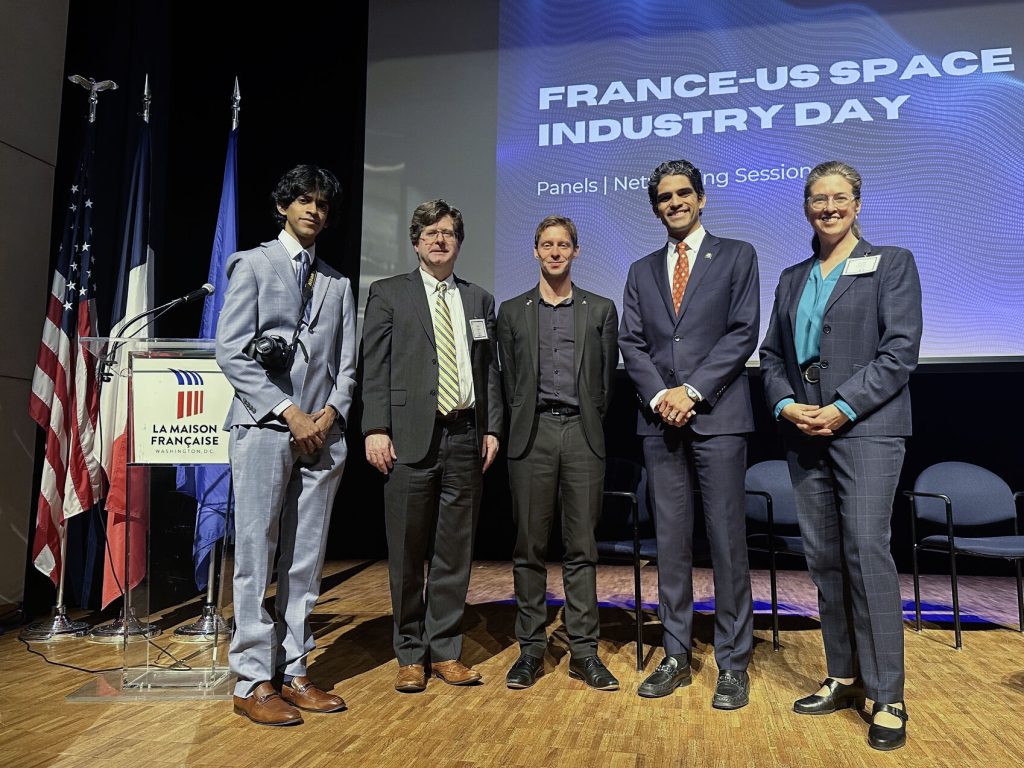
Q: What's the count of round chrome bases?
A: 3